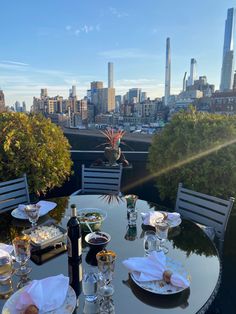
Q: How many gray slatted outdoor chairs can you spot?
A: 3